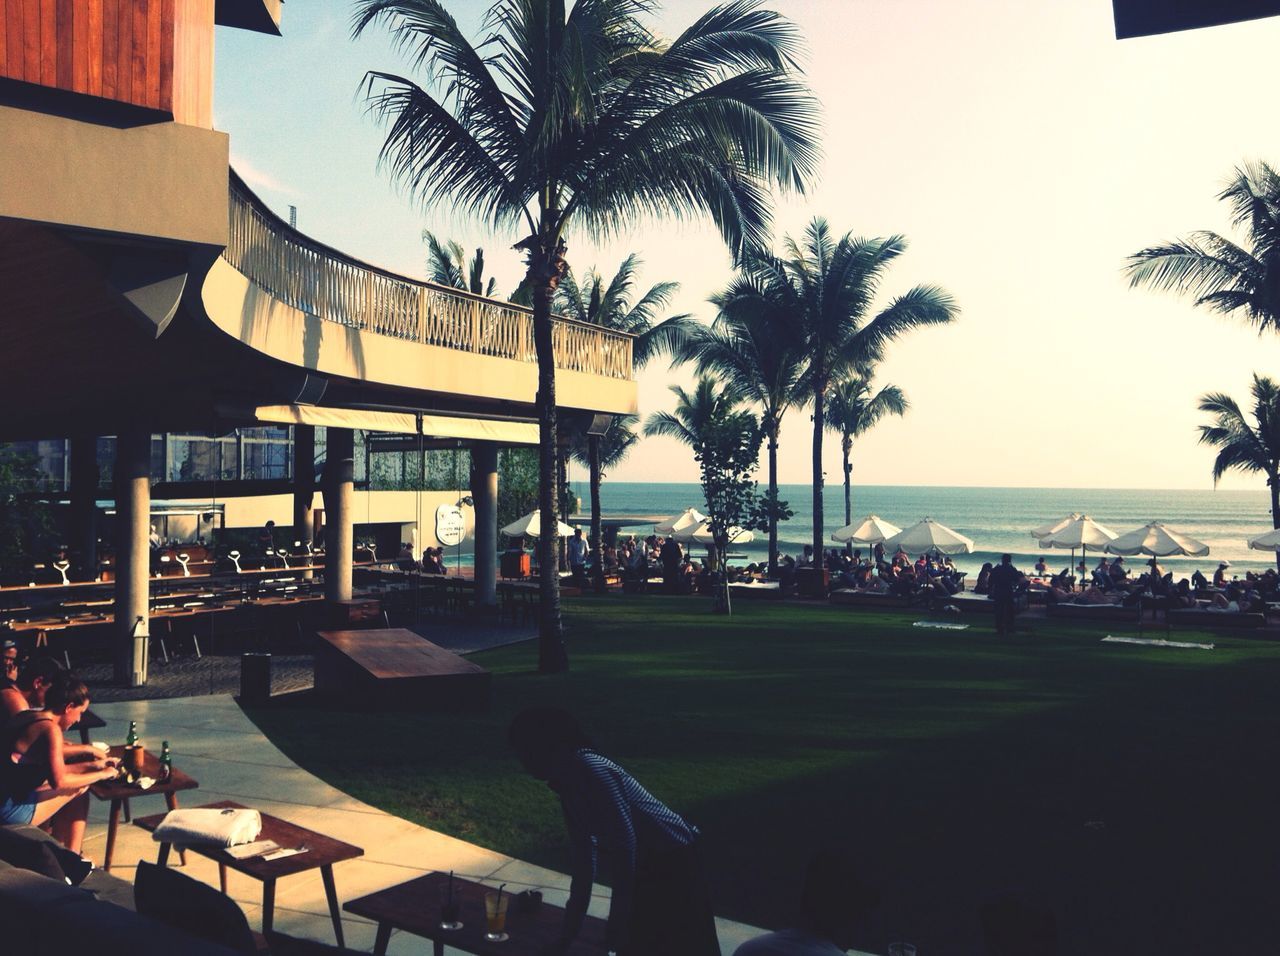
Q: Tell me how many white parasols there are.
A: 9